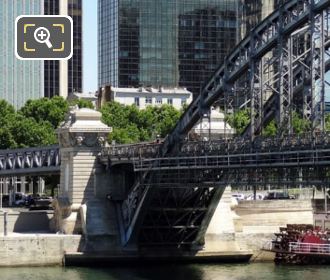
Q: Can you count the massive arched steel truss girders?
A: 2